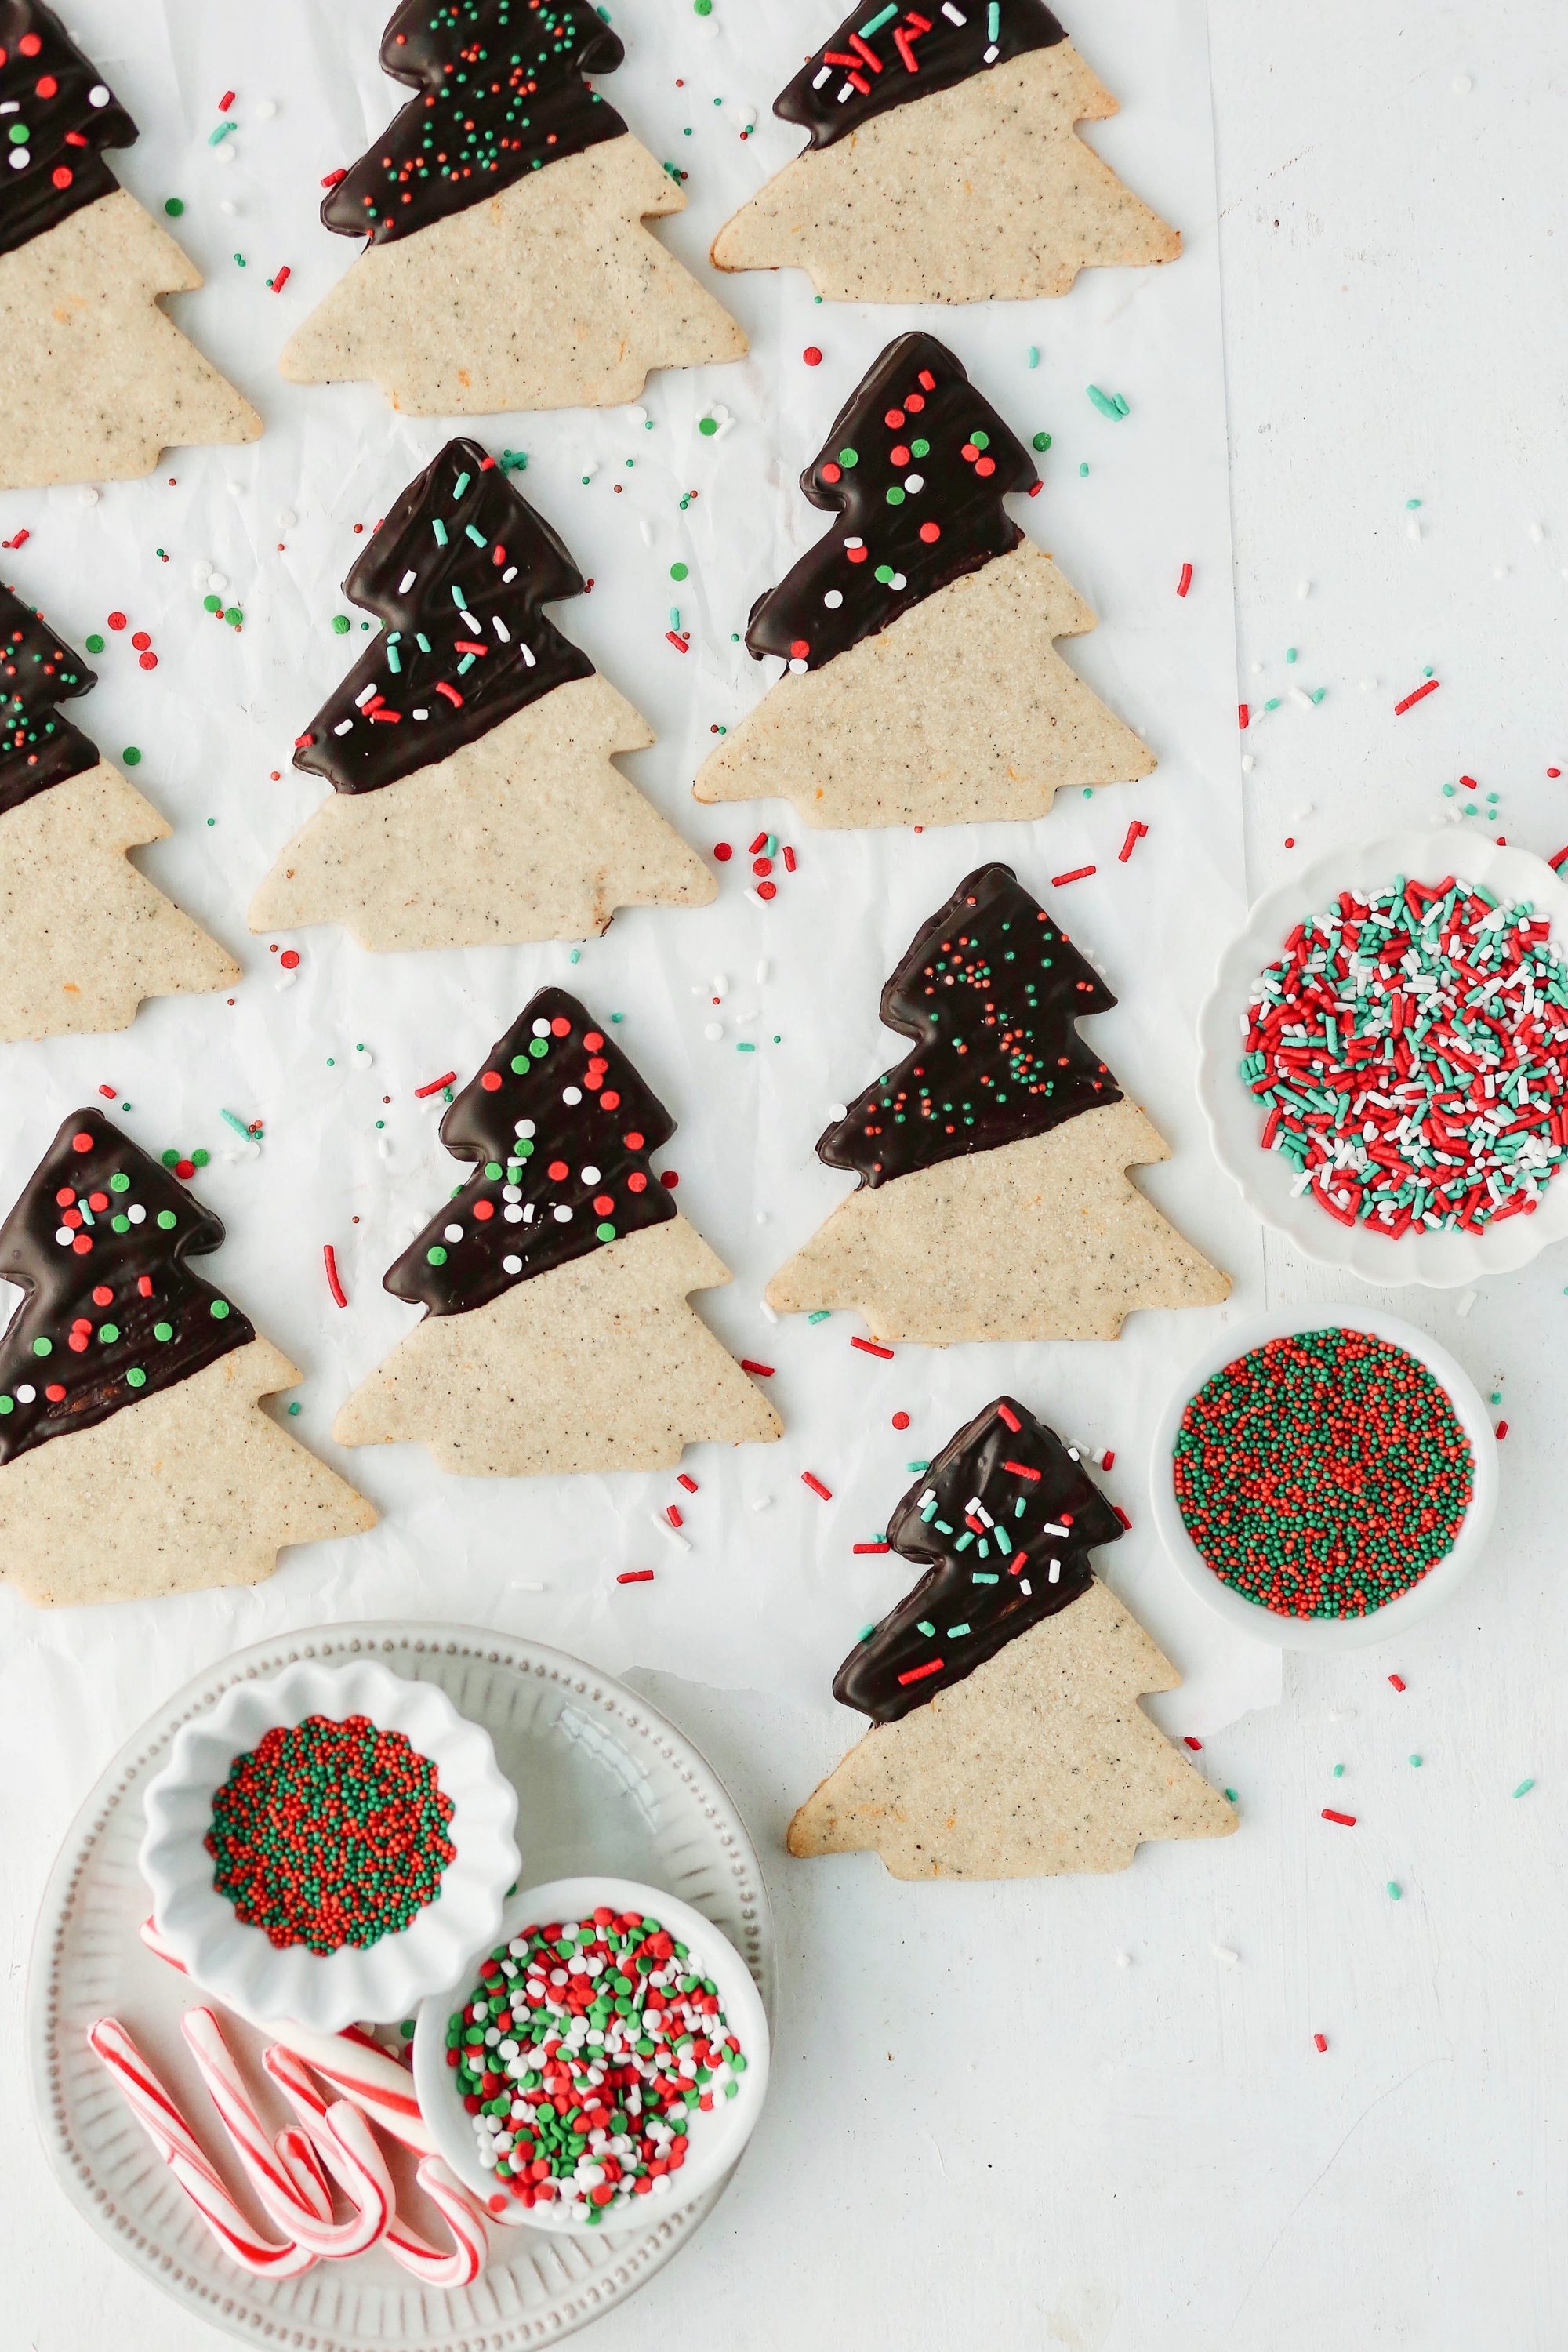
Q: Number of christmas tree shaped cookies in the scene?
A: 10